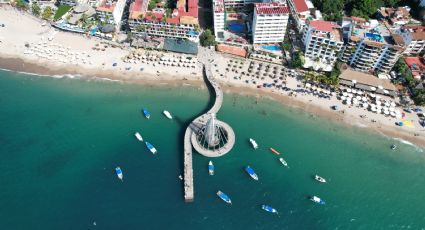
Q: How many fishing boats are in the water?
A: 14